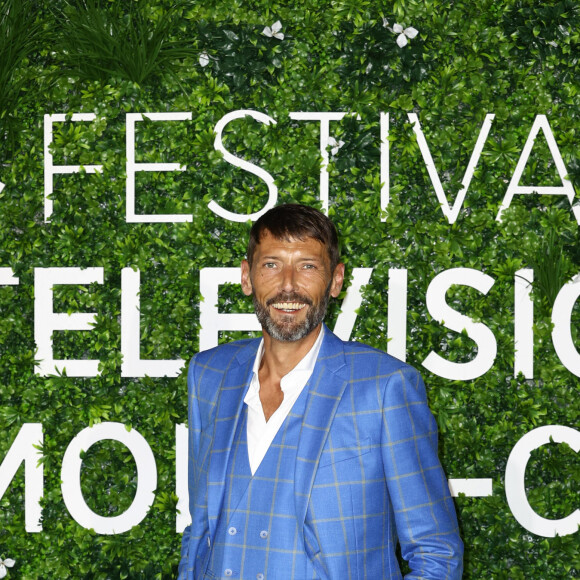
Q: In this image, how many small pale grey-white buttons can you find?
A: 4